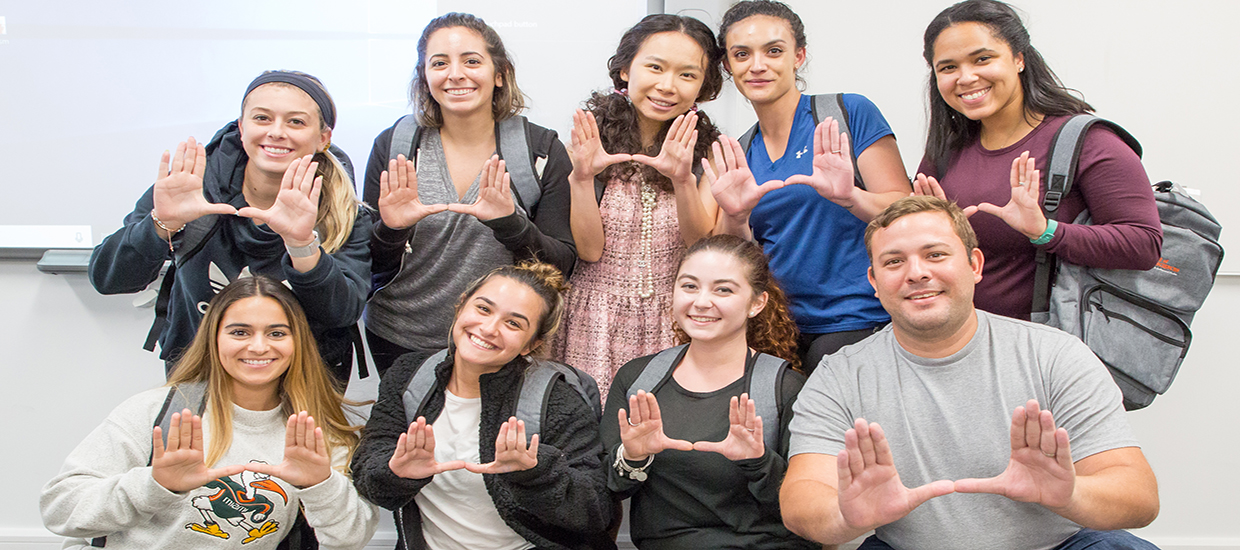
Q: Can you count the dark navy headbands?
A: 1